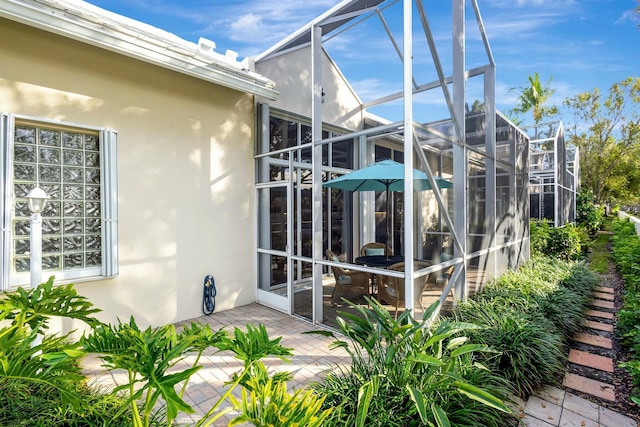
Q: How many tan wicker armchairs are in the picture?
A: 4